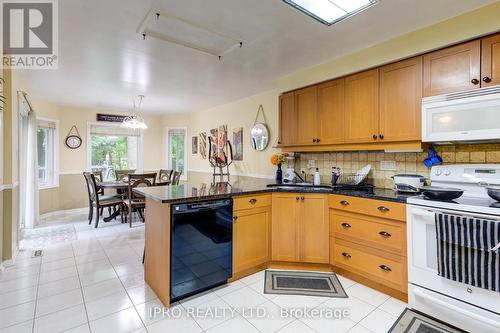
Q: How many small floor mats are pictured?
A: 2